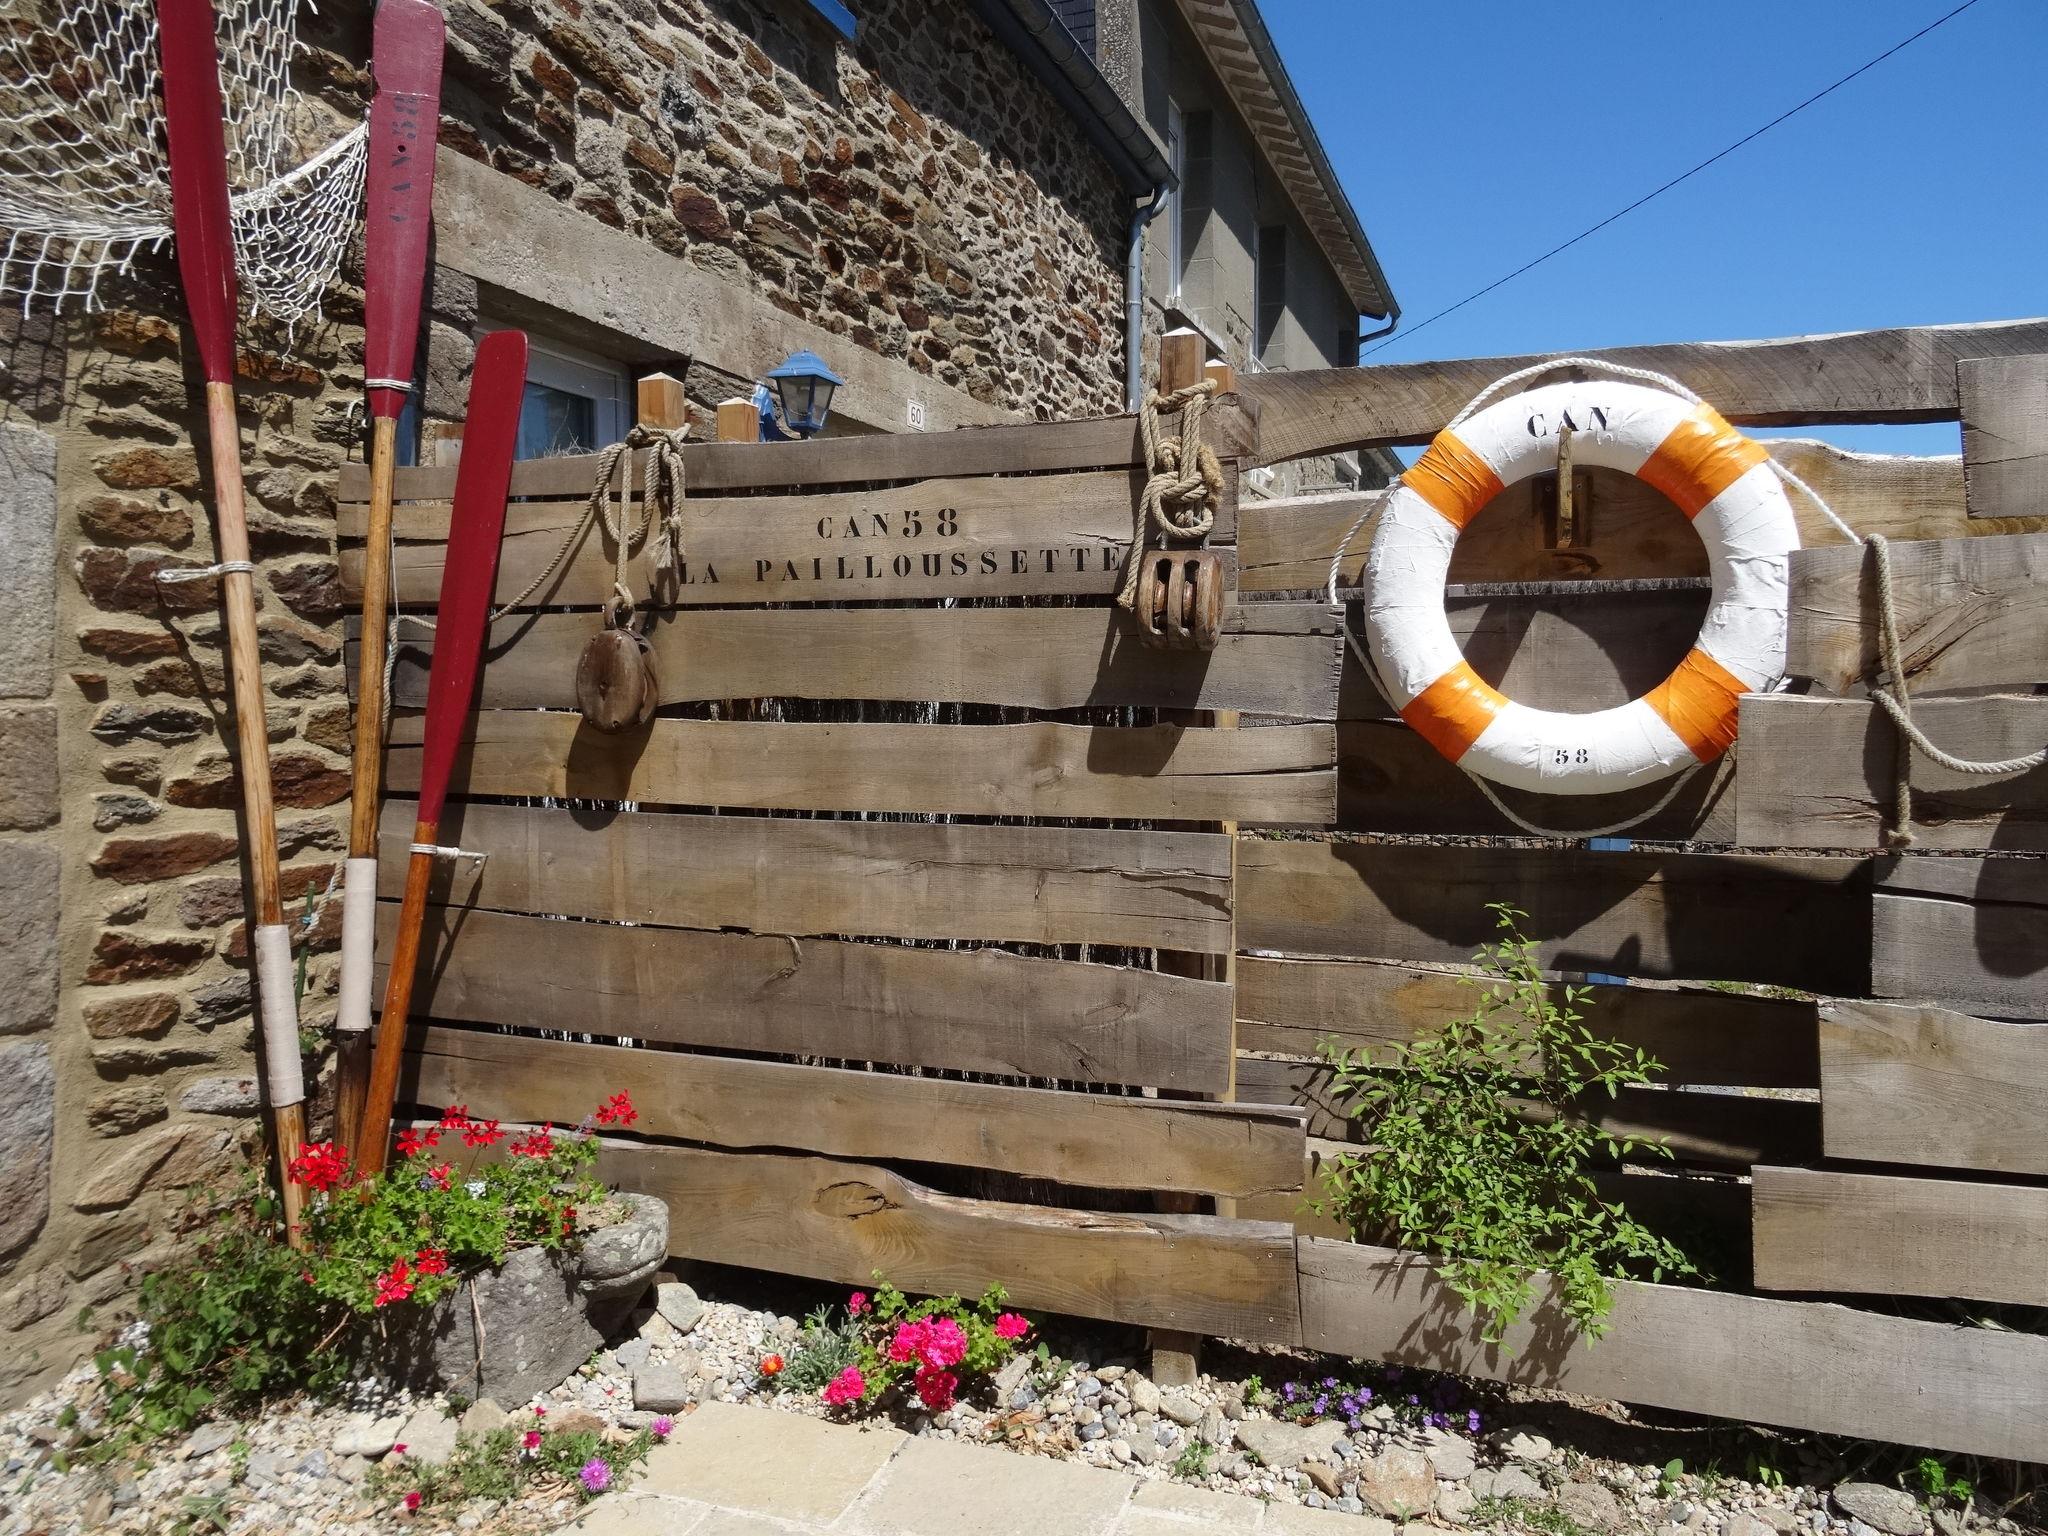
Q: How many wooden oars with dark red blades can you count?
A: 3